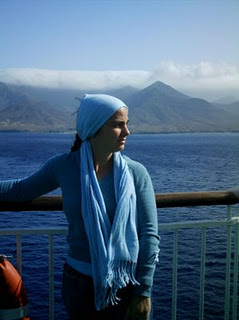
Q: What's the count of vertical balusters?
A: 6